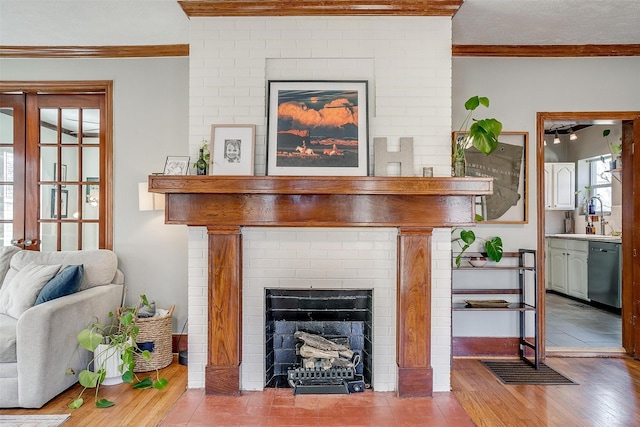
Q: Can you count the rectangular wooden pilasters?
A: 2